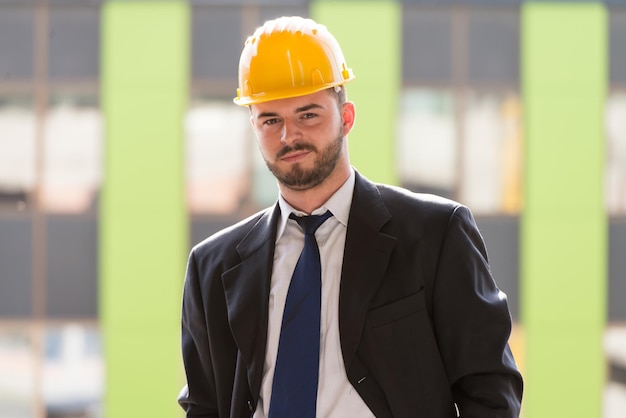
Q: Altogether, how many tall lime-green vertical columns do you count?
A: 3